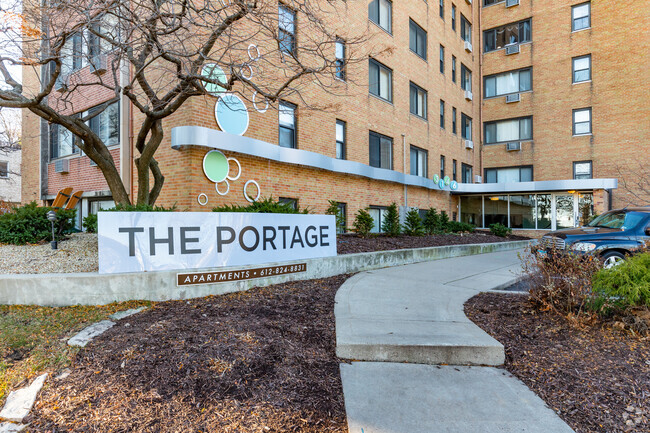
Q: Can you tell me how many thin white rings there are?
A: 7